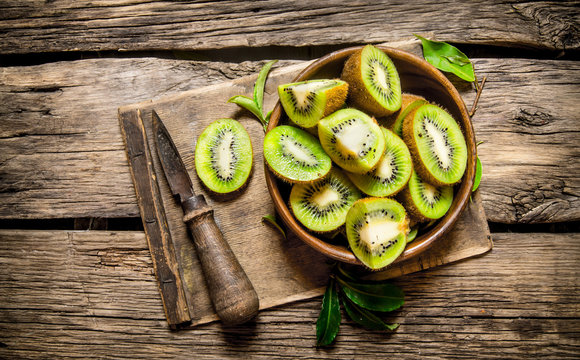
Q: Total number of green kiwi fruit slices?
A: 11